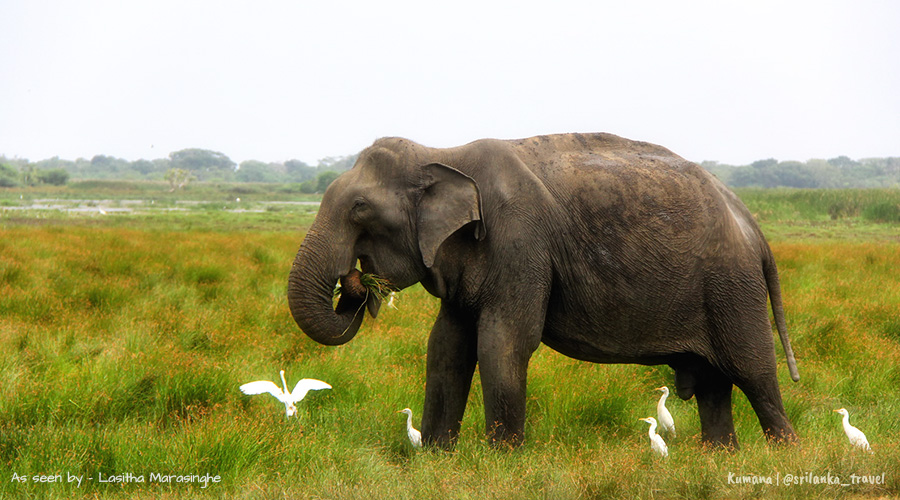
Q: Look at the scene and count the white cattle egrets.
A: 5